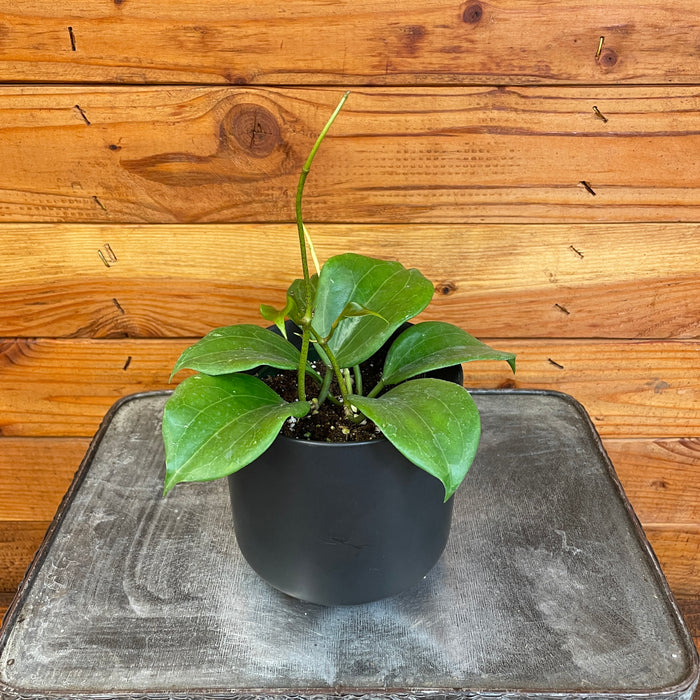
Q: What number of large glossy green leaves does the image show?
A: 5